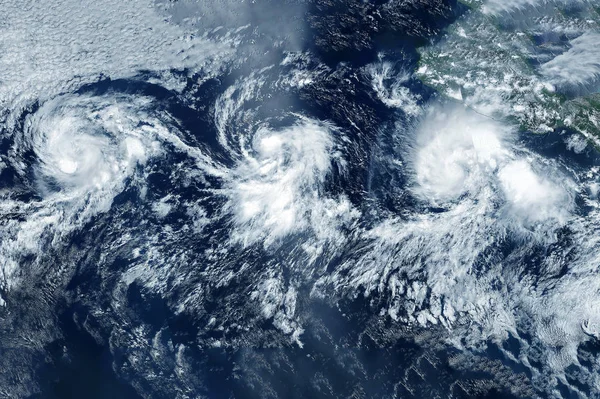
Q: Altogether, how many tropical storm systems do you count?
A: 3